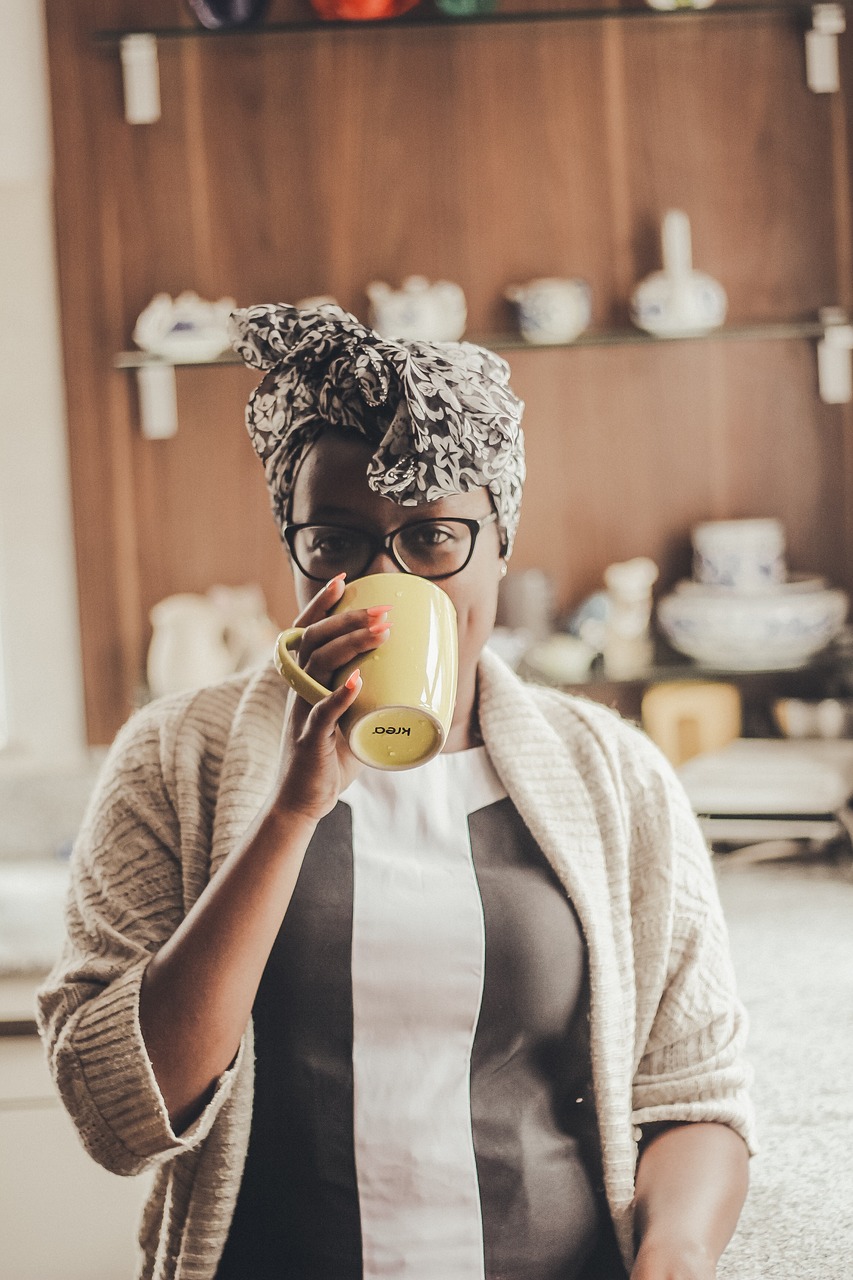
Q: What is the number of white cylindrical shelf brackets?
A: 4